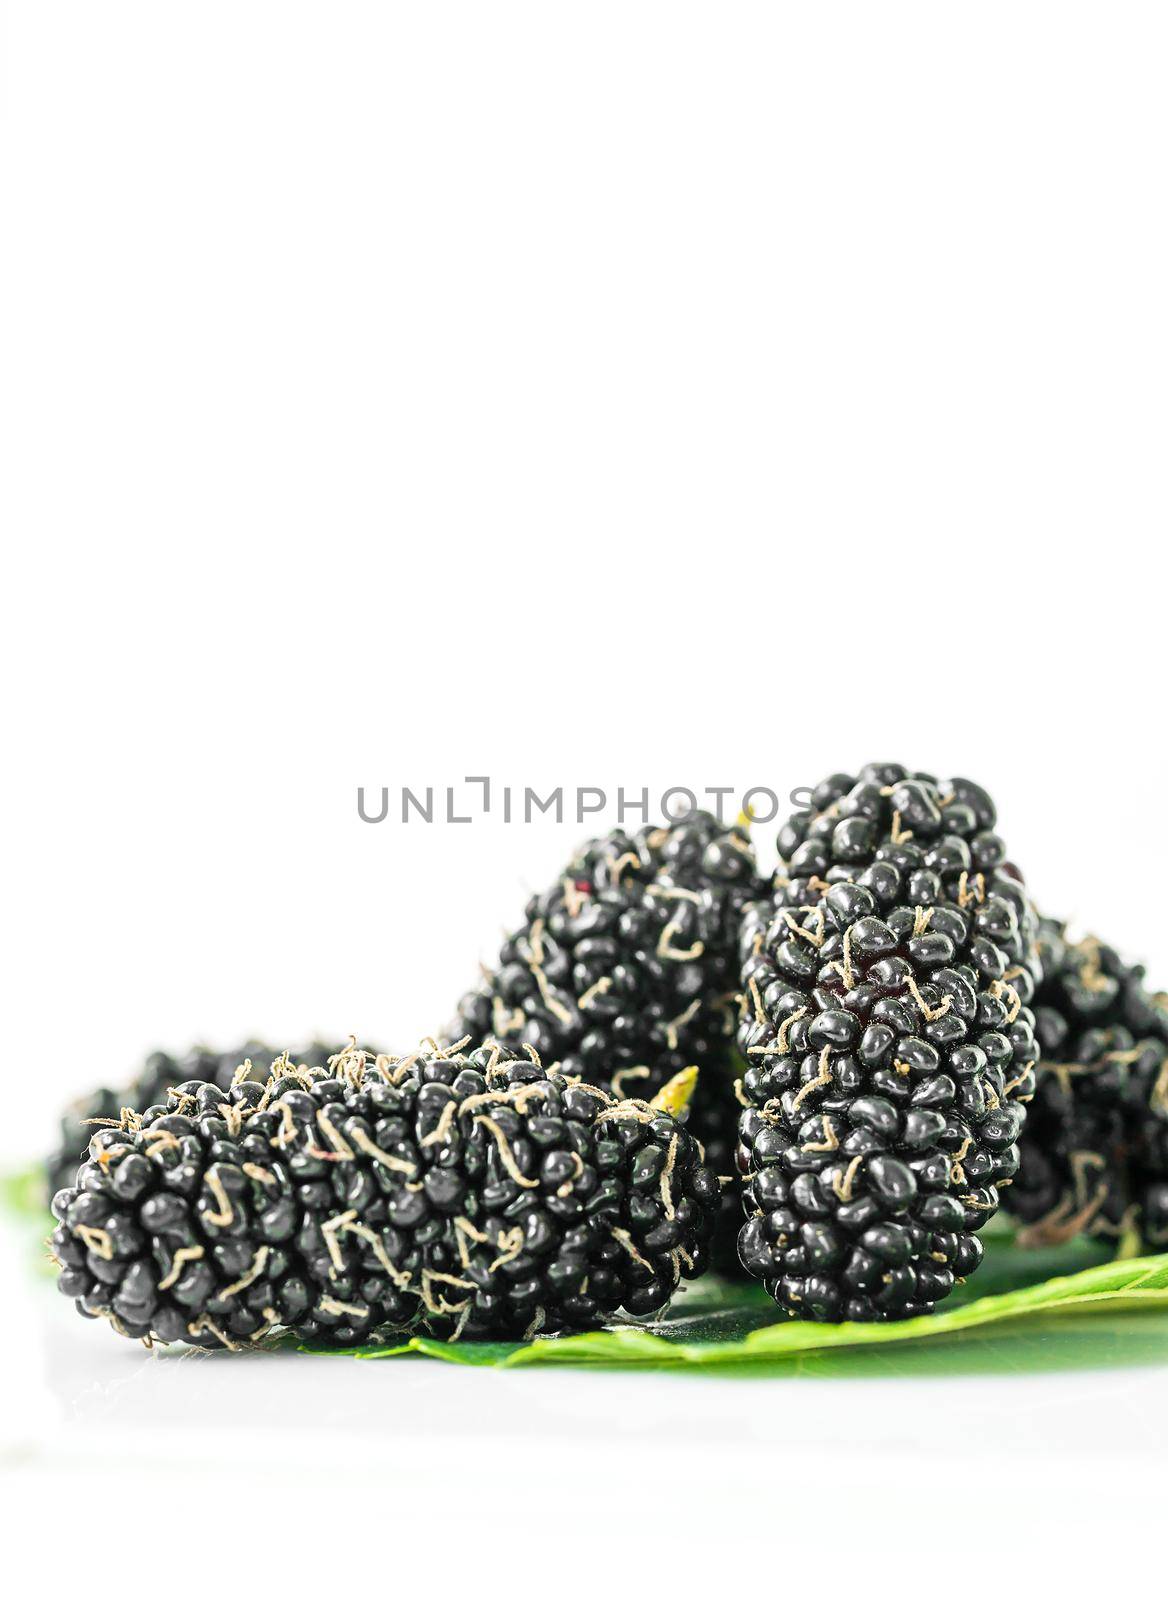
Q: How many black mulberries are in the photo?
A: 5